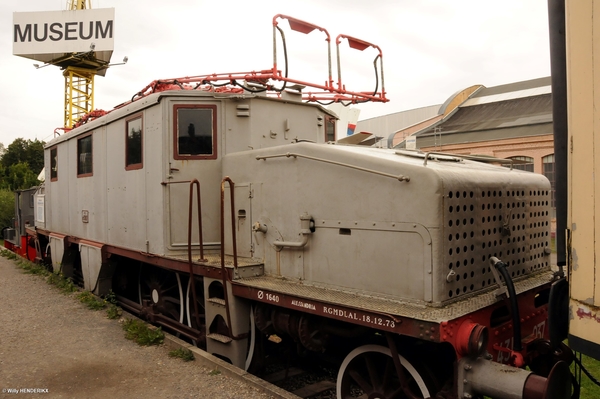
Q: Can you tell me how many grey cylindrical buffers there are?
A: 1